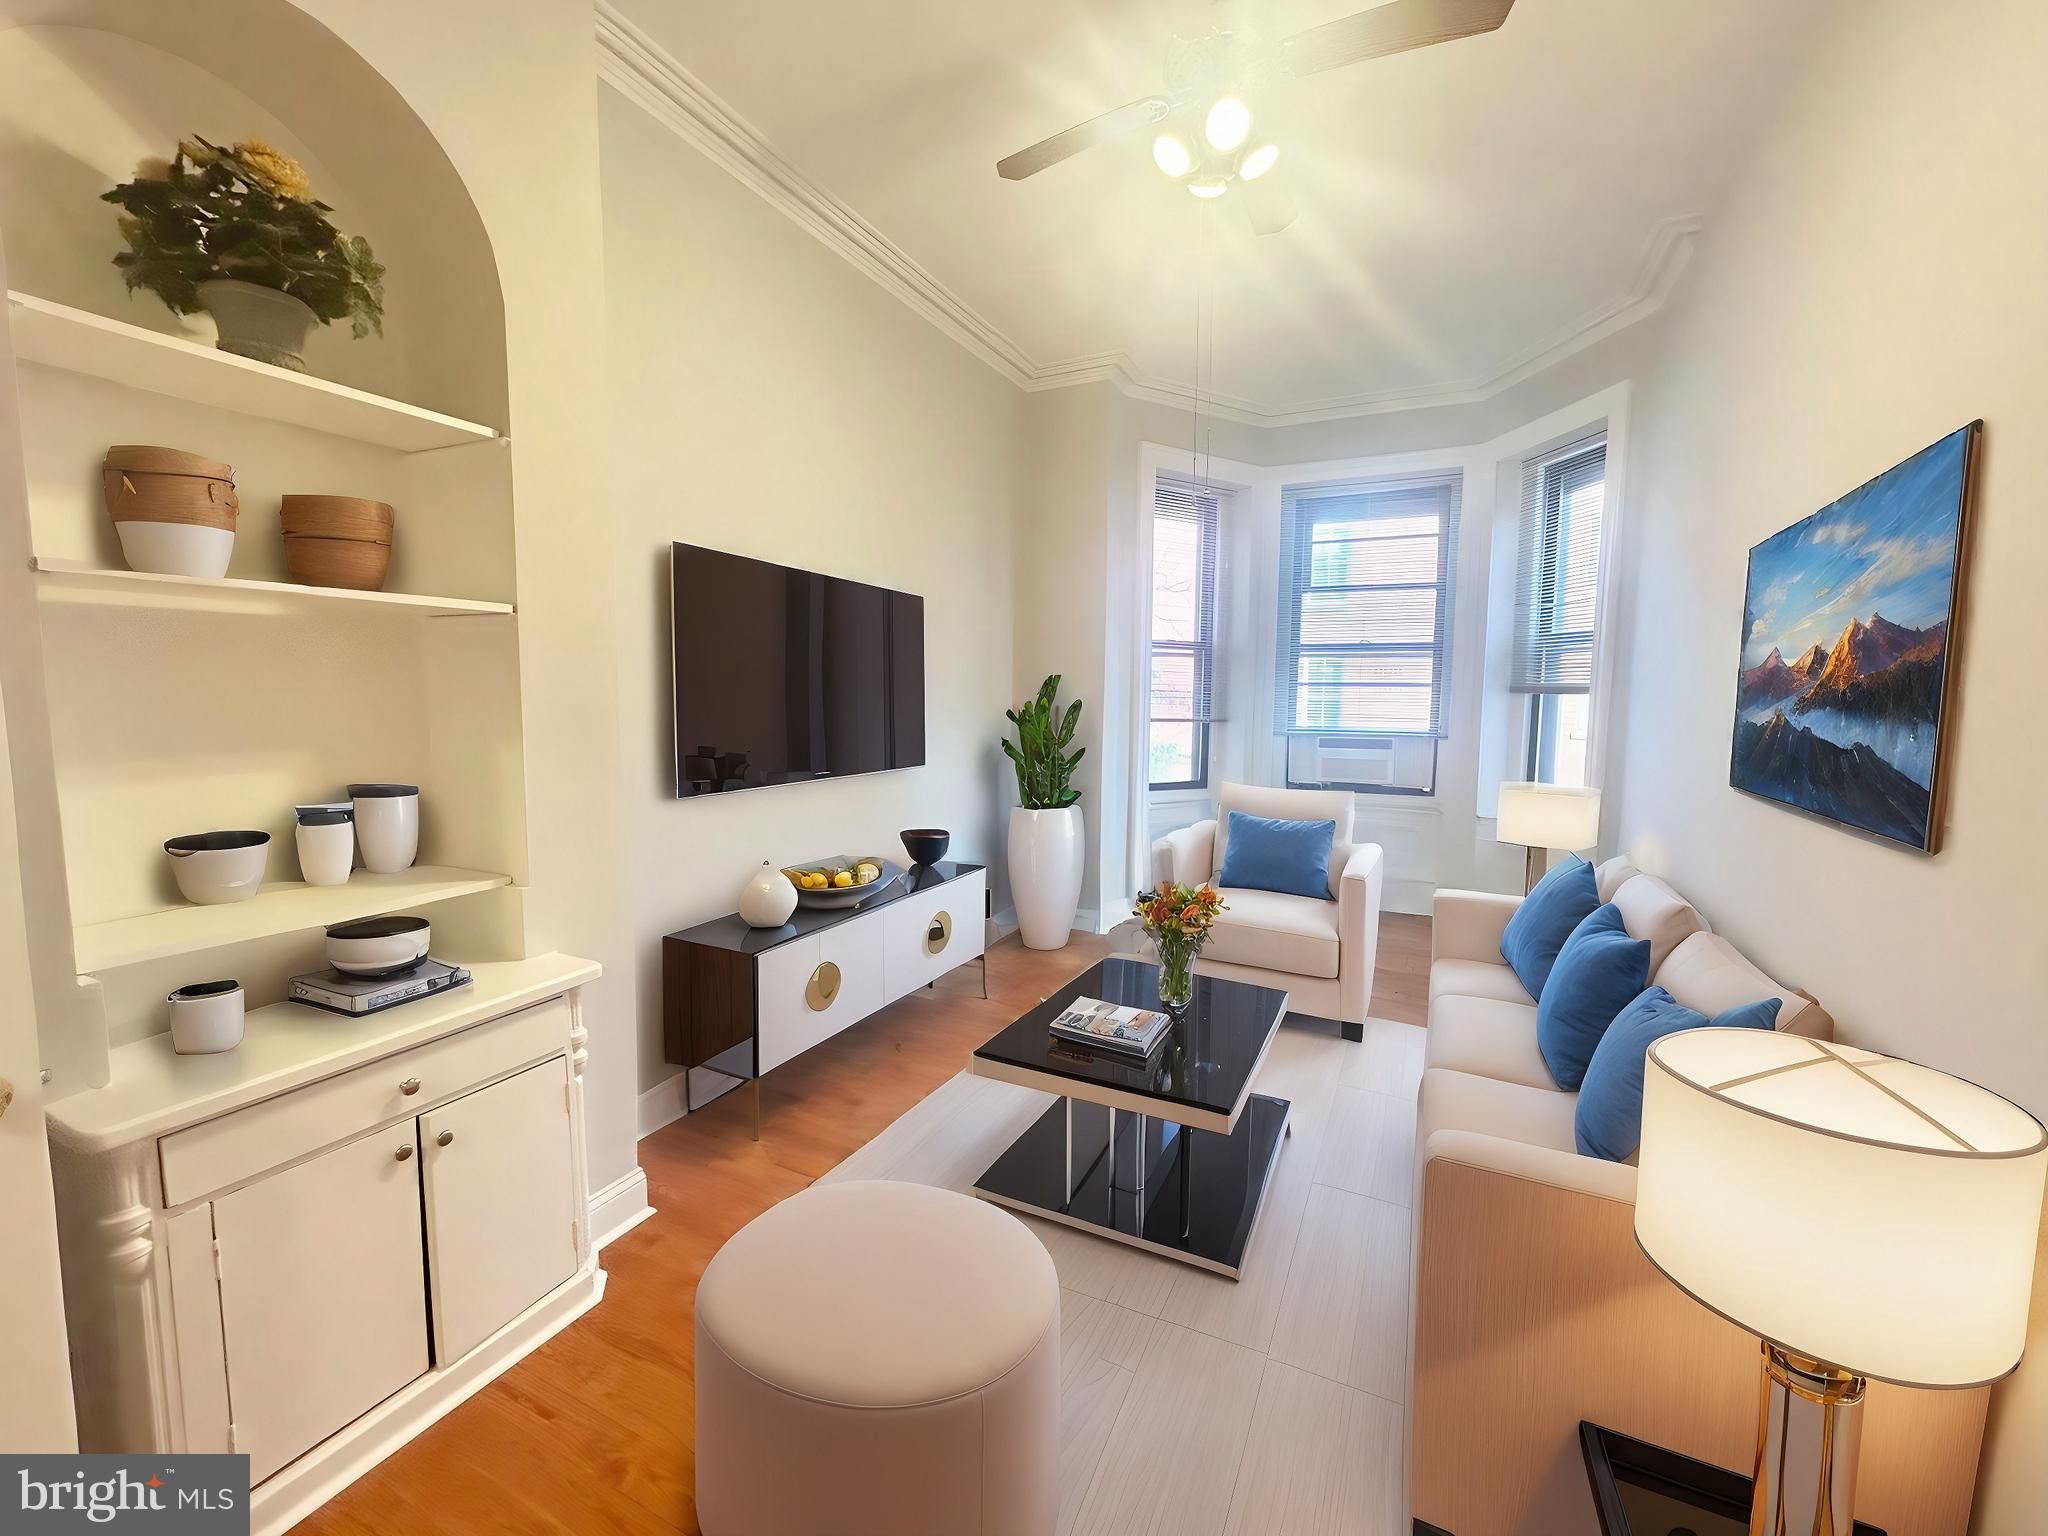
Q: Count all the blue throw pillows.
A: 4